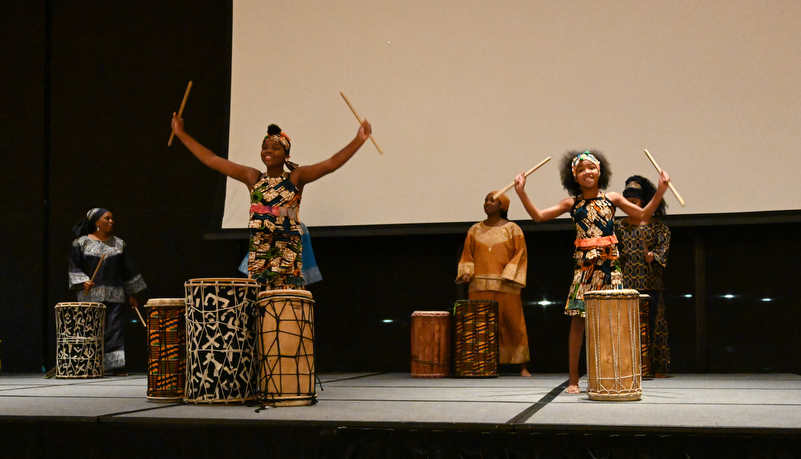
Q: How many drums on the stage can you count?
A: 8